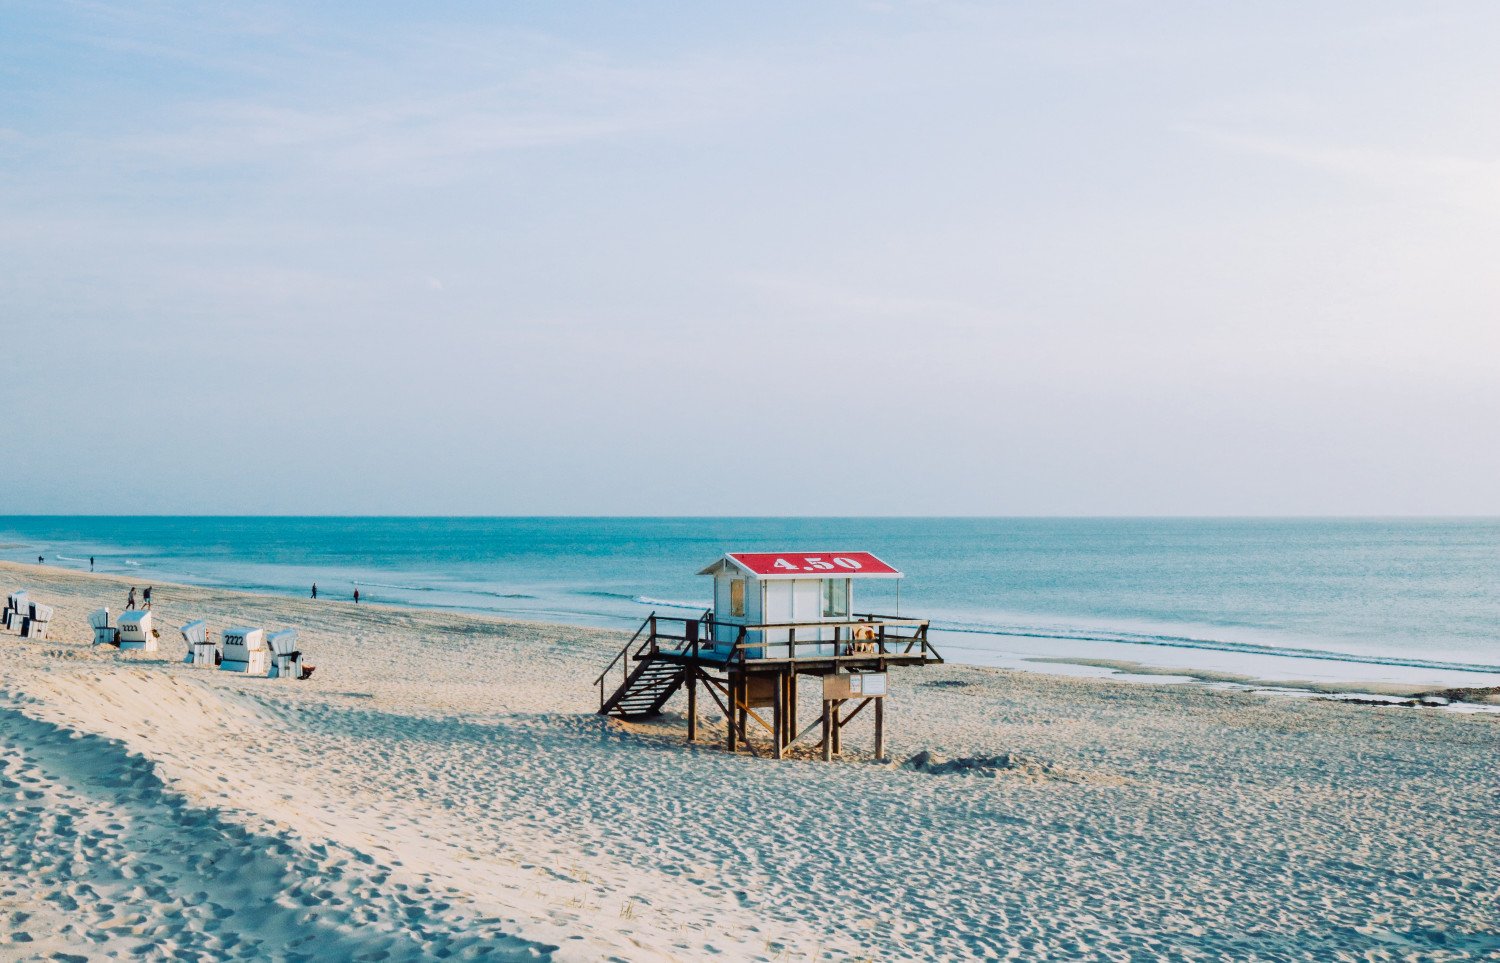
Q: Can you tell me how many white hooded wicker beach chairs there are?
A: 8